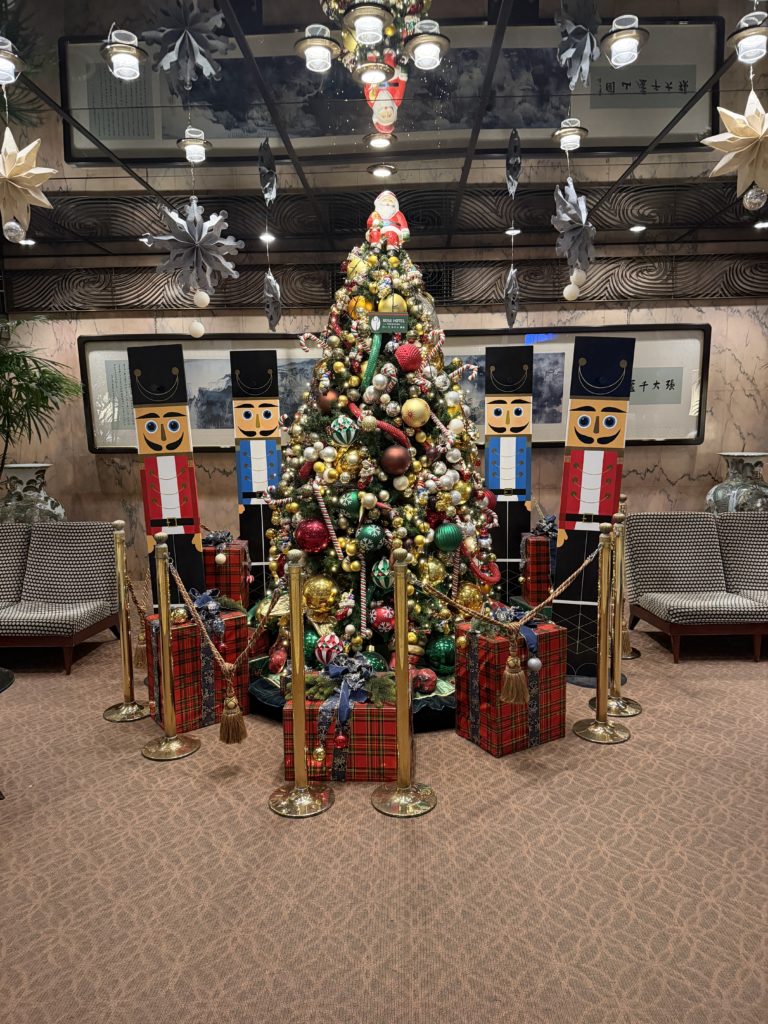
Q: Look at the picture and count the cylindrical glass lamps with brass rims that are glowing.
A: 9